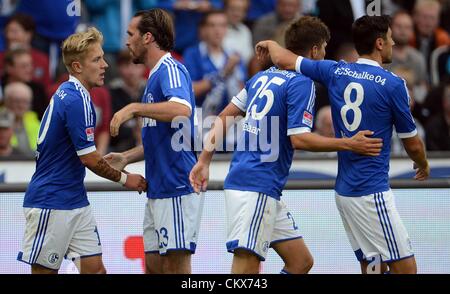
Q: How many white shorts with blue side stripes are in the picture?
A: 4